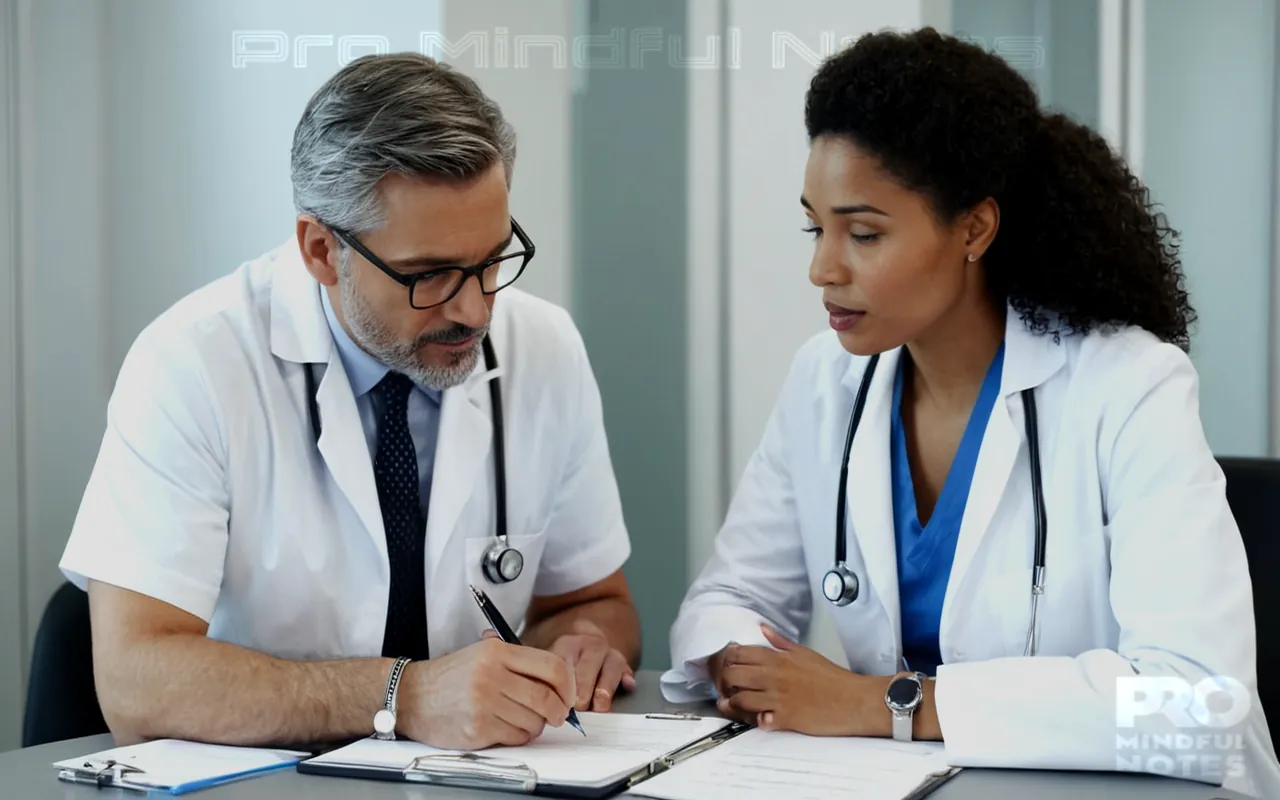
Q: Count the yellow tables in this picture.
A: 0